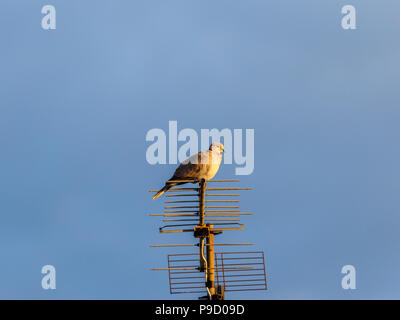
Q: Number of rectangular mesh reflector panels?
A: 2